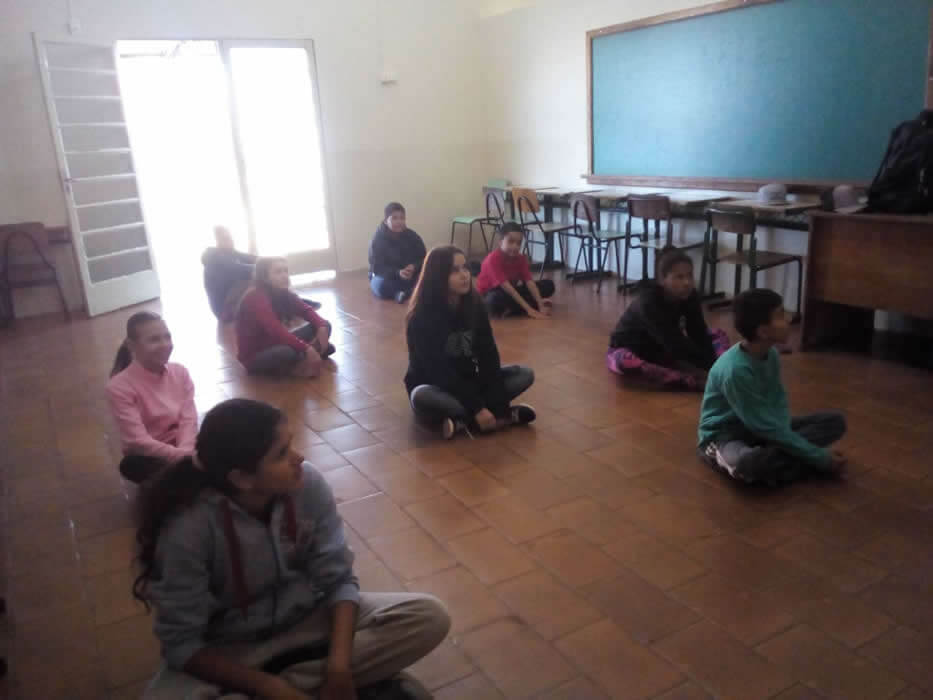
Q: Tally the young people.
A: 9